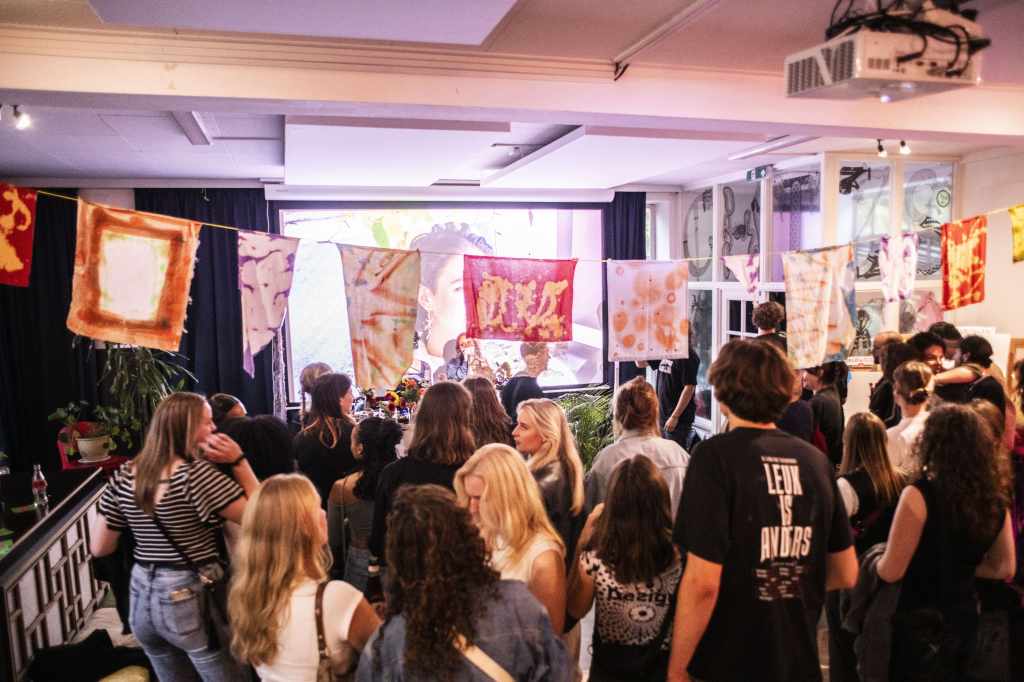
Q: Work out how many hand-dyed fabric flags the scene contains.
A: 11